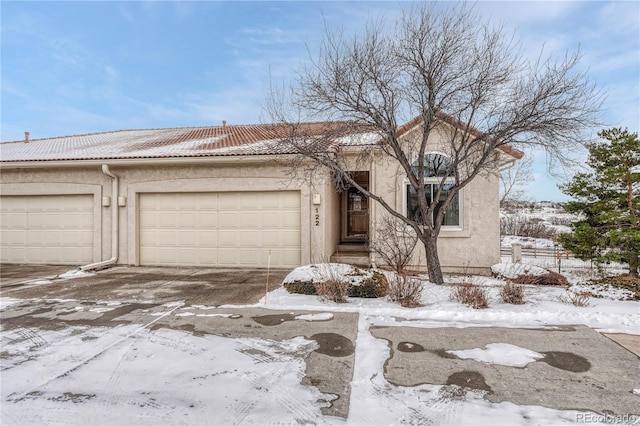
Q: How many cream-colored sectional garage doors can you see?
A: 2